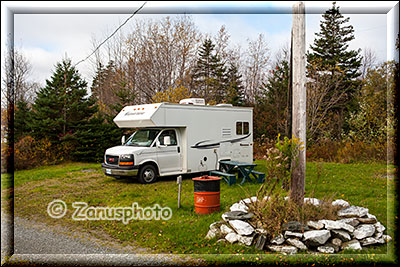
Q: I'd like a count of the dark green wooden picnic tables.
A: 1